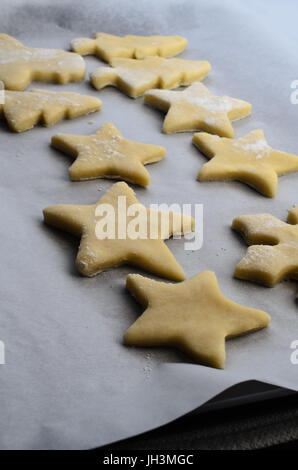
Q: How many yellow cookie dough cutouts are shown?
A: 10